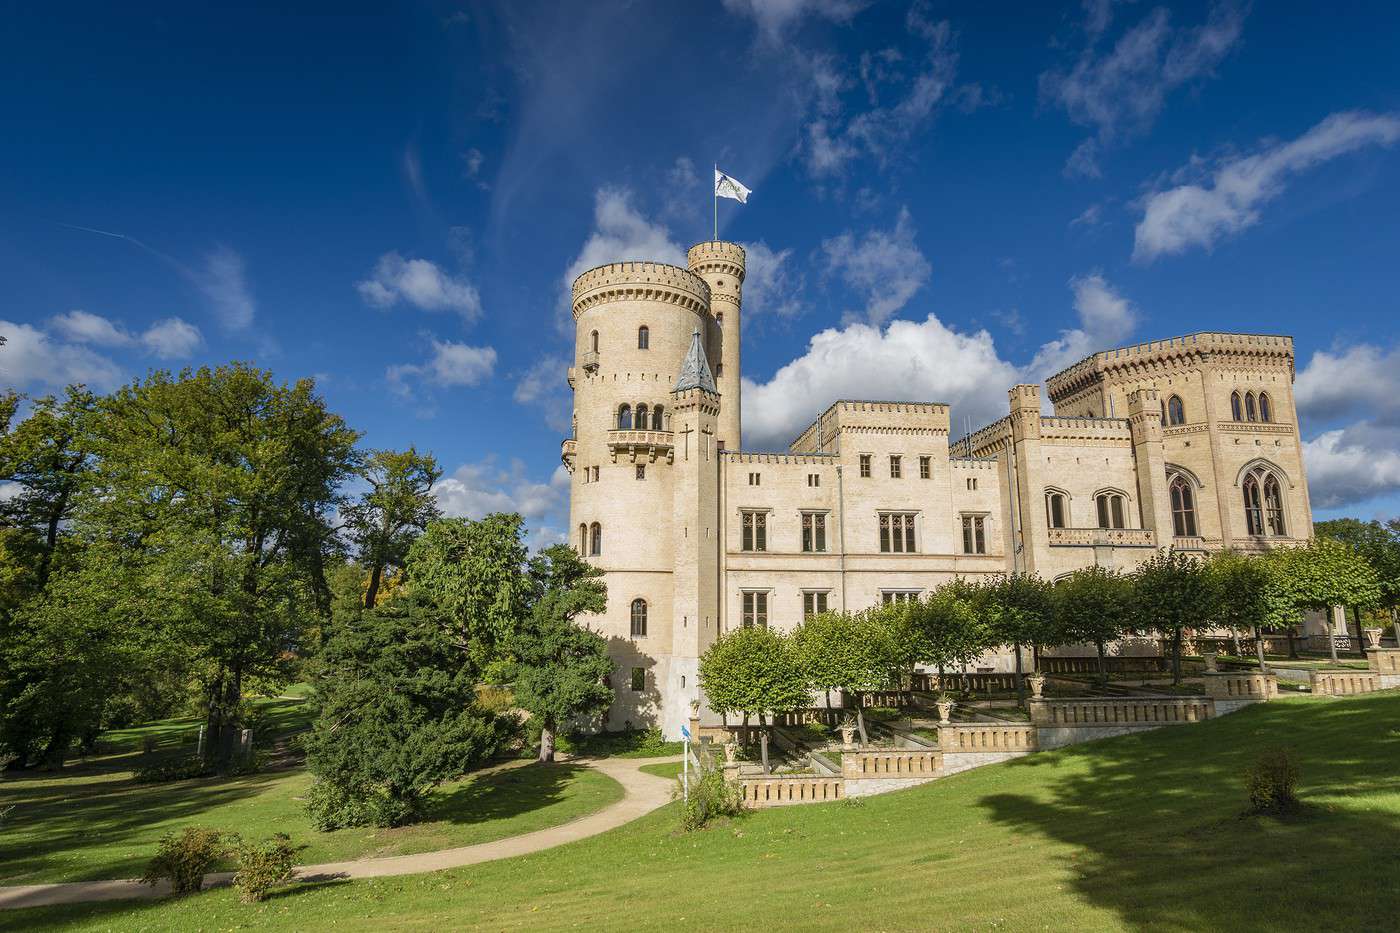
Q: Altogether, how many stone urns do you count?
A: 7